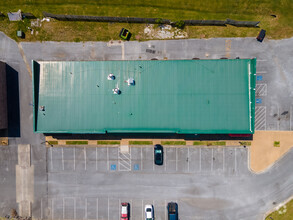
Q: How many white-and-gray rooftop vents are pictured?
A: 3